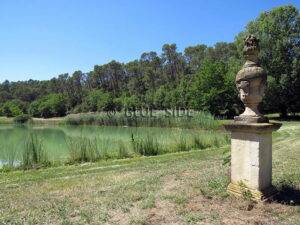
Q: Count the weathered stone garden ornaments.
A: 1